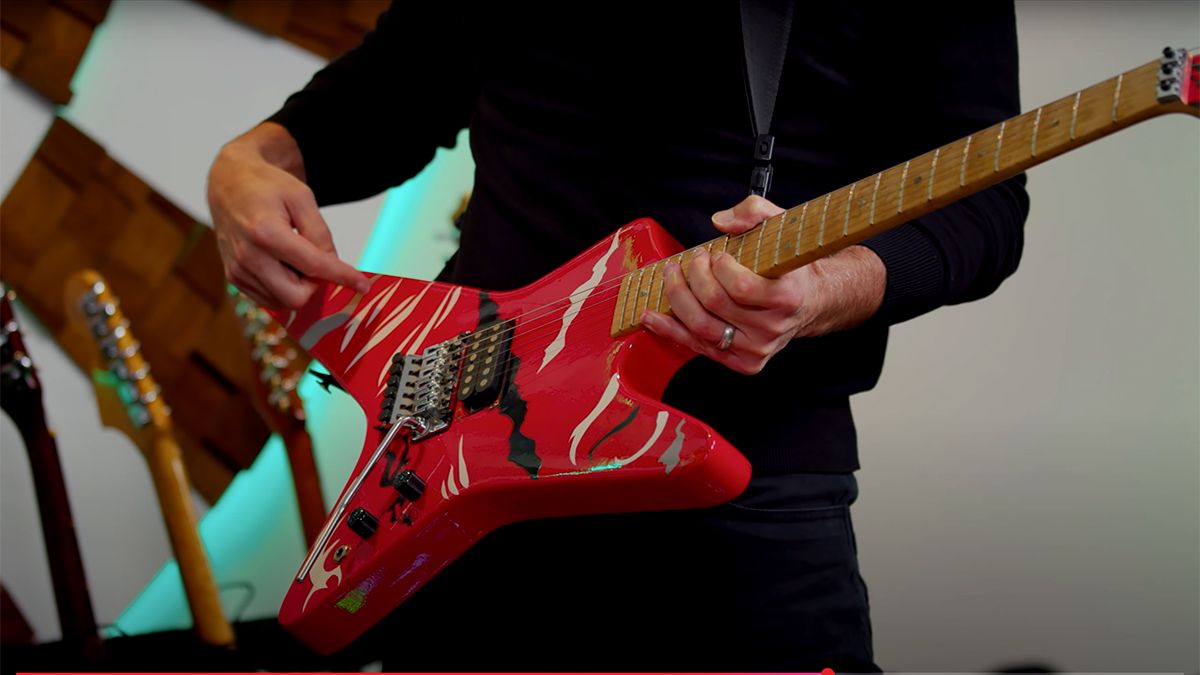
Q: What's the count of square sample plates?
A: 0